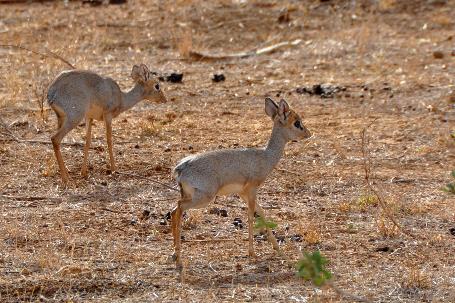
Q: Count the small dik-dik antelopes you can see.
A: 2